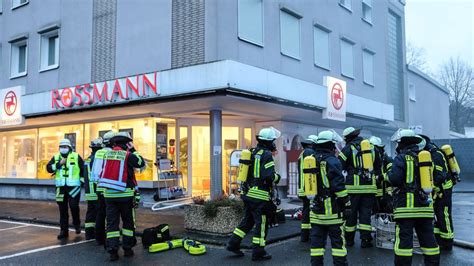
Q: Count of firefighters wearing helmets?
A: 11